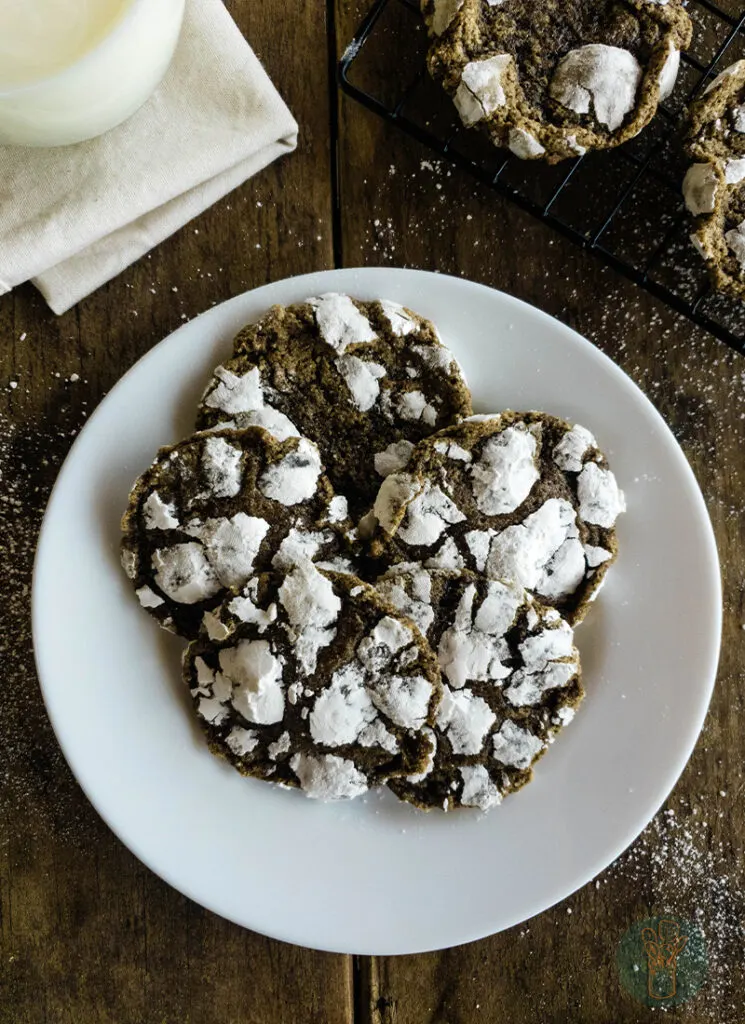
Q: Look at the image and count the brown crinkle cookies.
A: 7